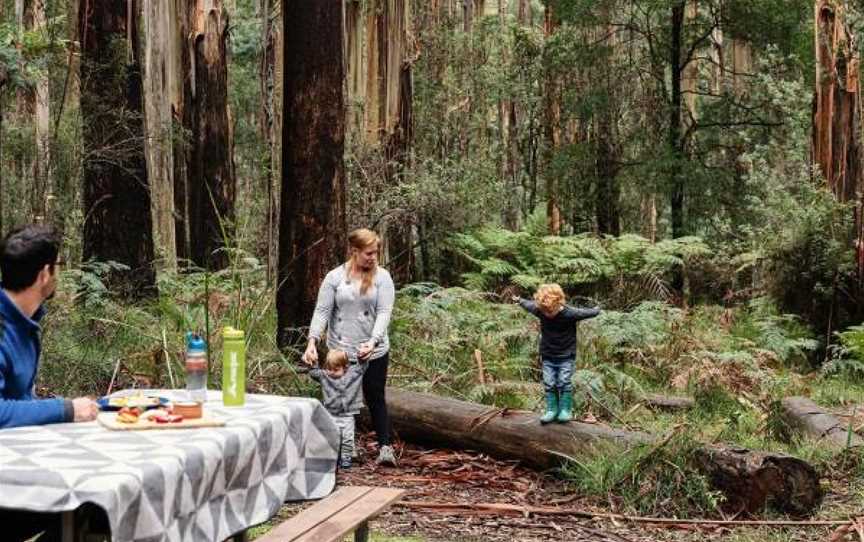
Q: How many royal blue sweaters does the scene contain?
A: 1